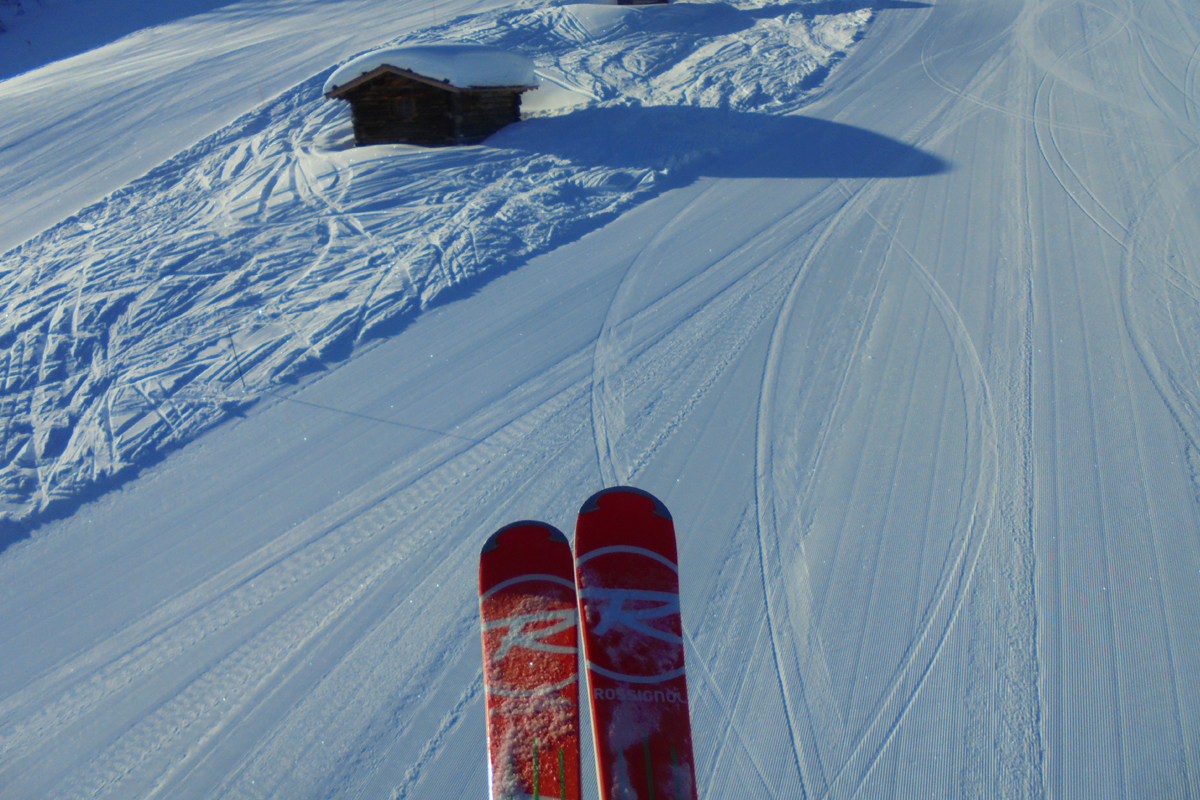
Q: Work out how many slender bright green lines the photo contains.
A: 4